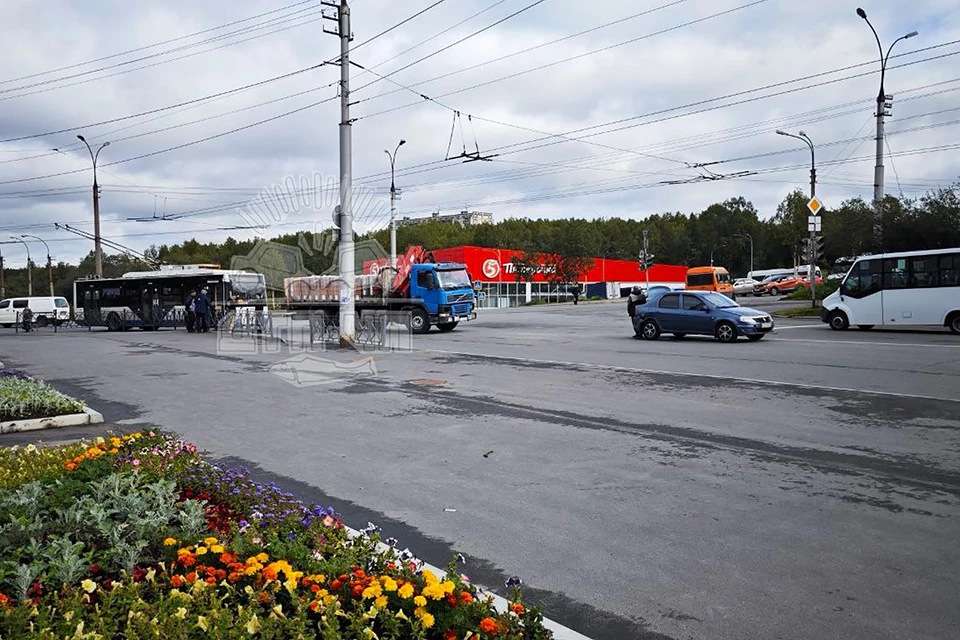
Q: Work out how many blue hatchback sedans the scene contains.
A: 1